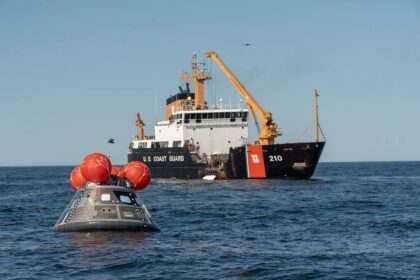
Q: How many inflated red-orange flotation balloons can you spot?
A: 4